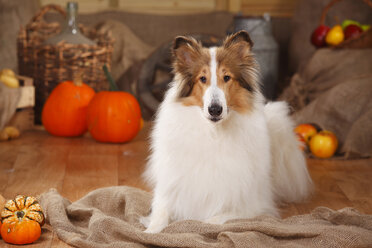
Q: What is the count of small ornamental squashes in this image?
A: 2